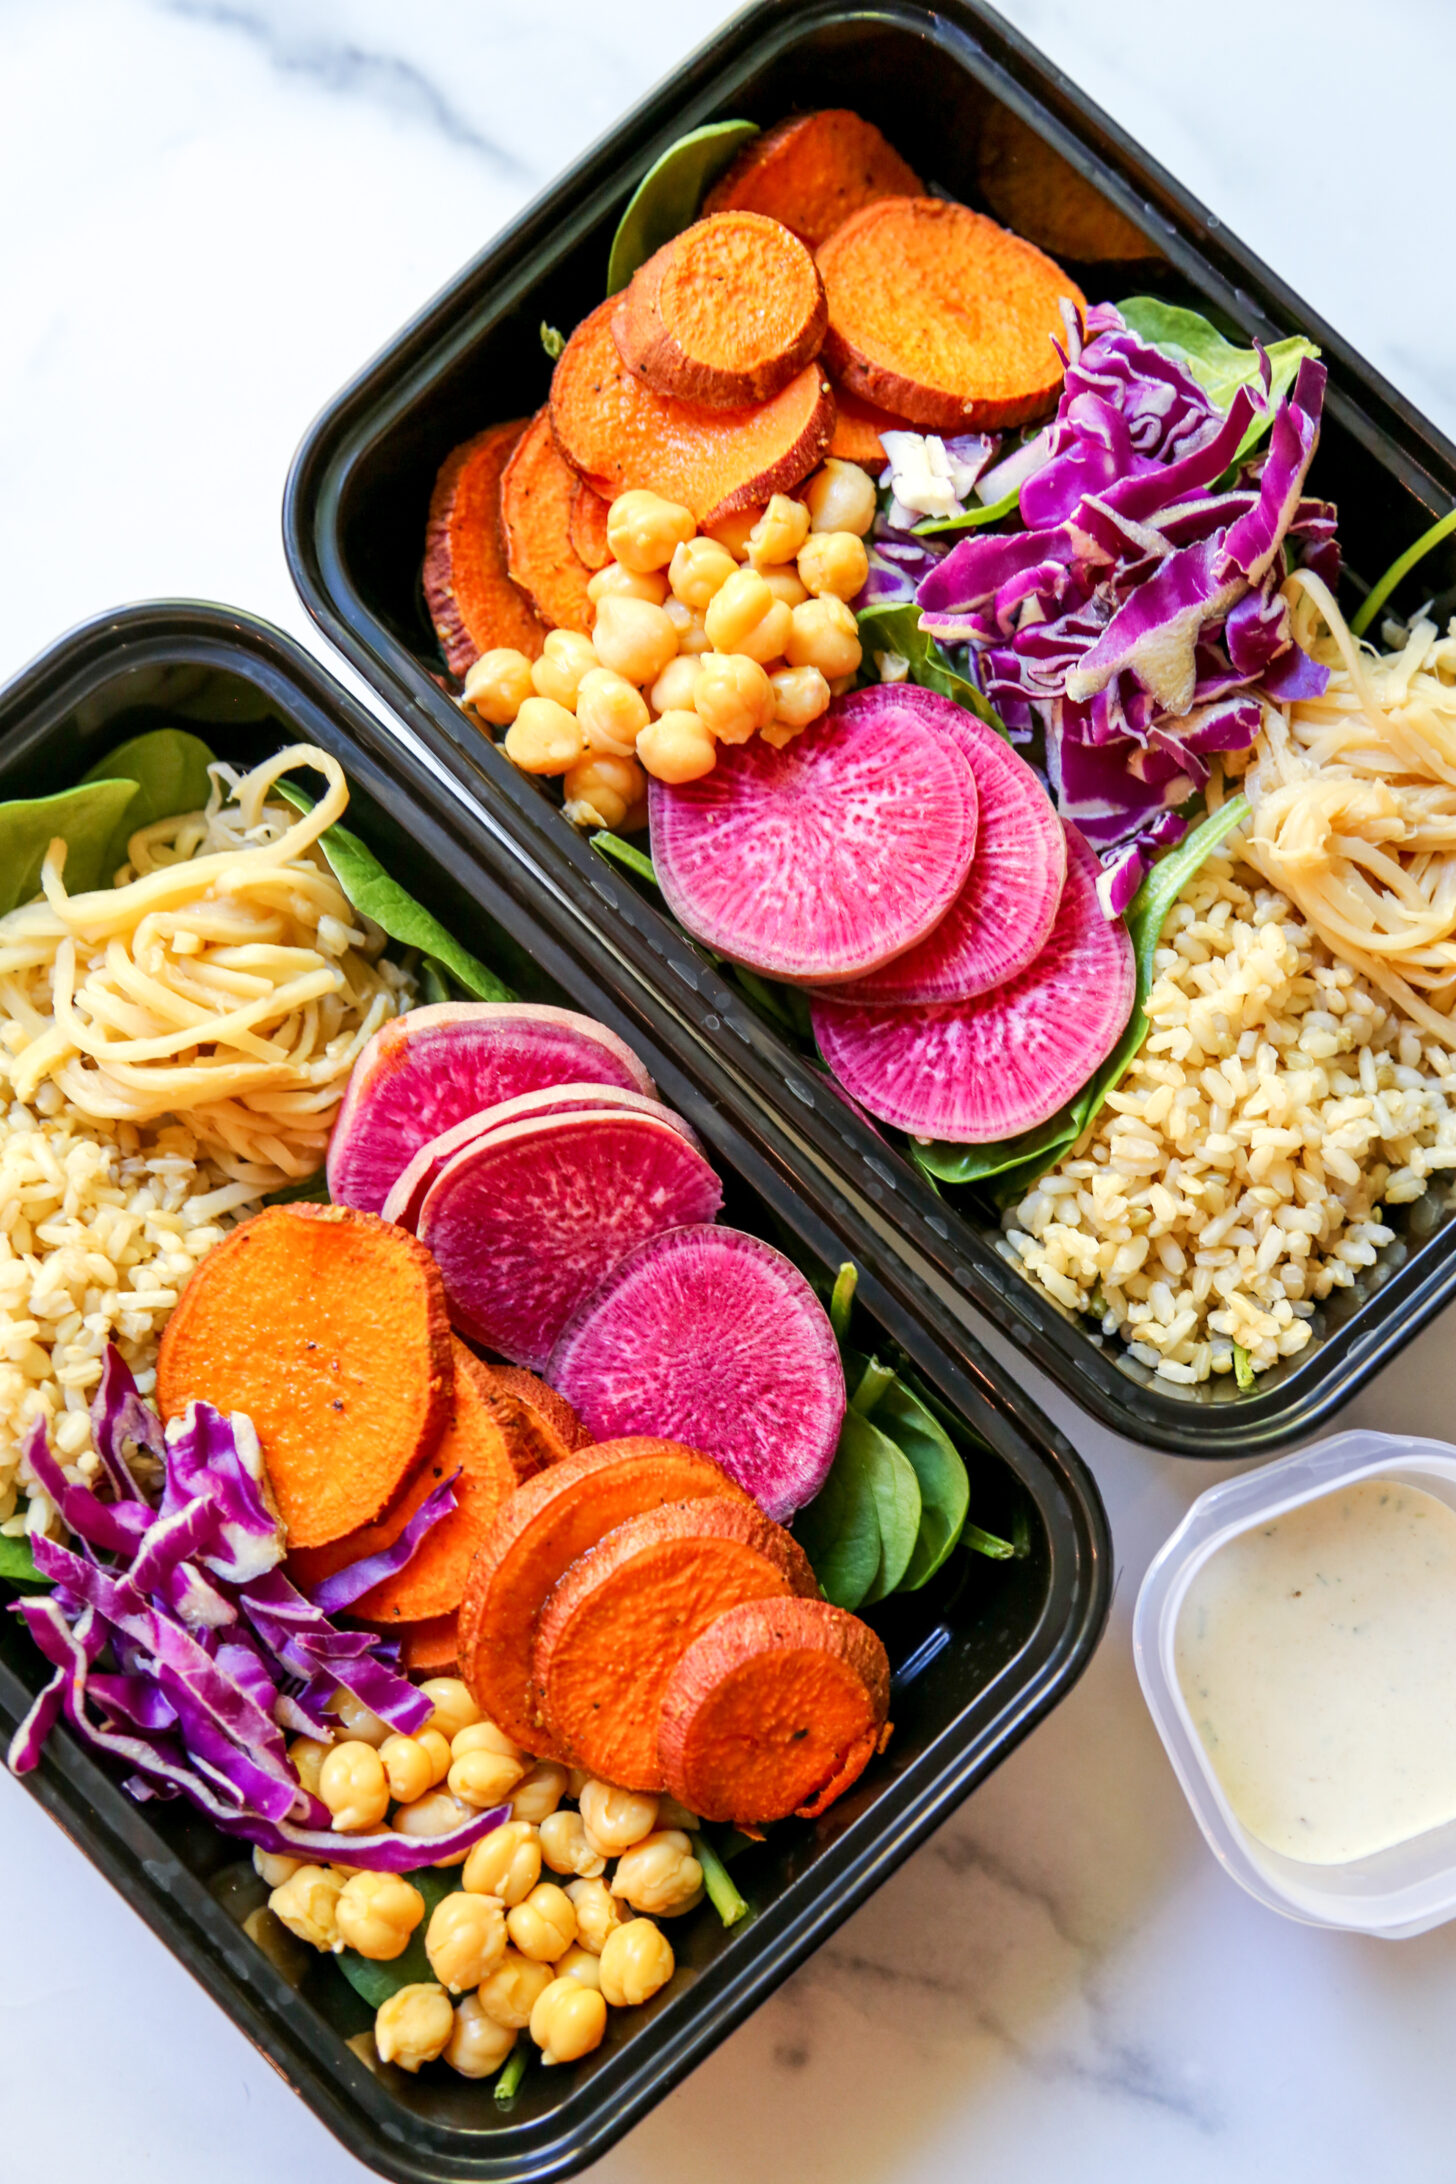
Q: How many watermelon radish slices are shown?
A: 7